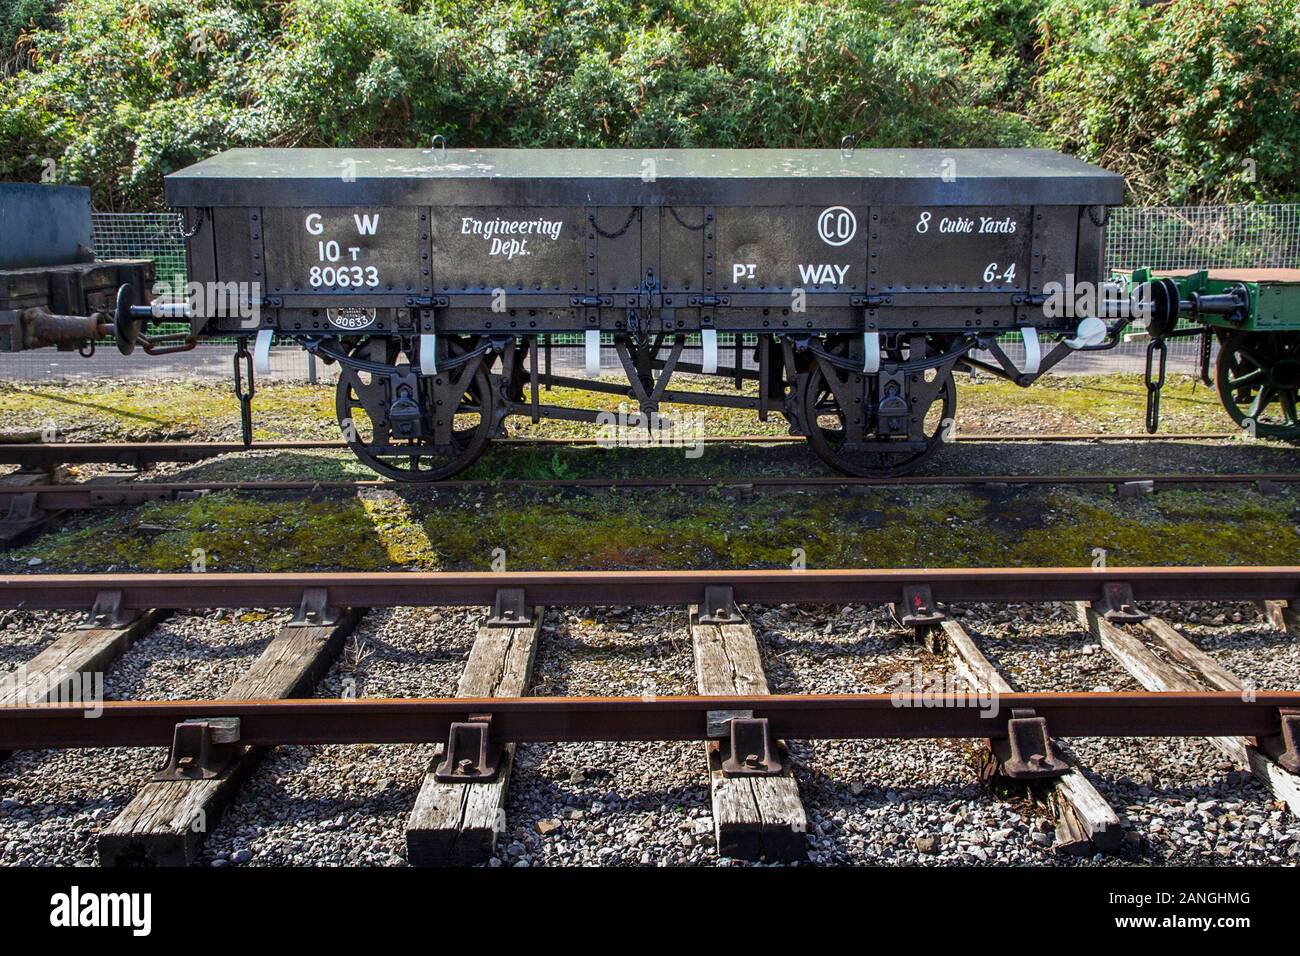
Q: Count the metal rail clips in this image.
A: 11